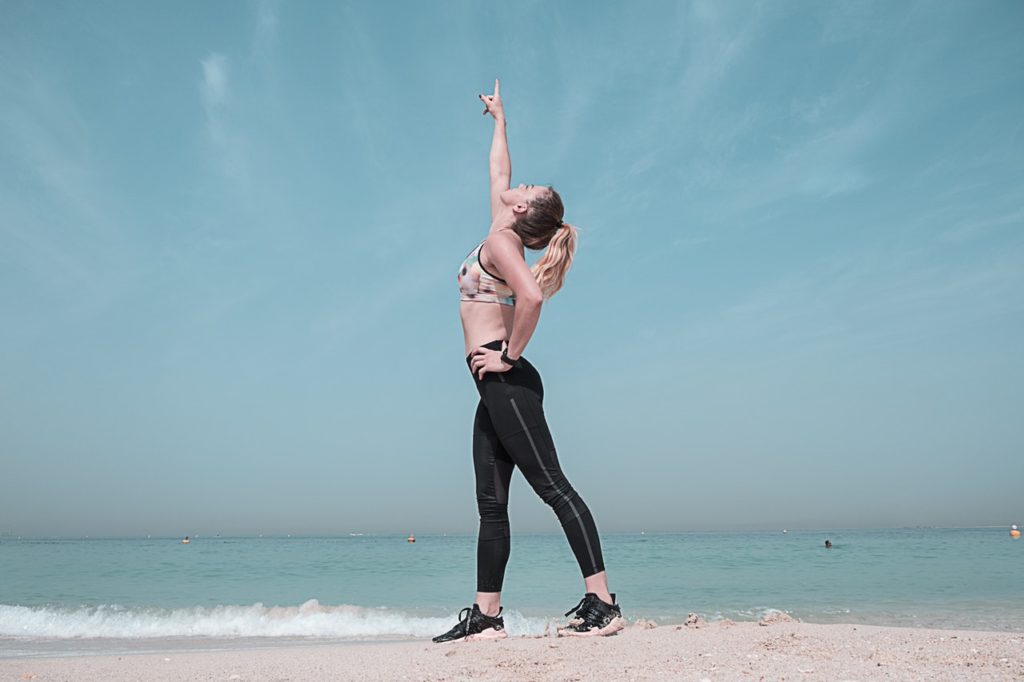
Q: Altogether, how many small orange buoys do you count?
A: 3